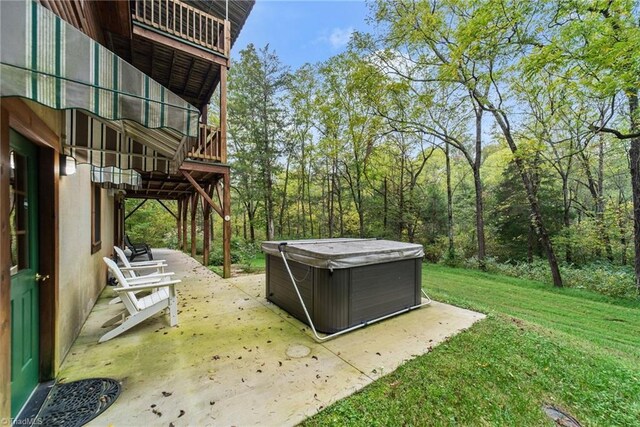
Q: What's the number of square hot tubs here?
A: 1